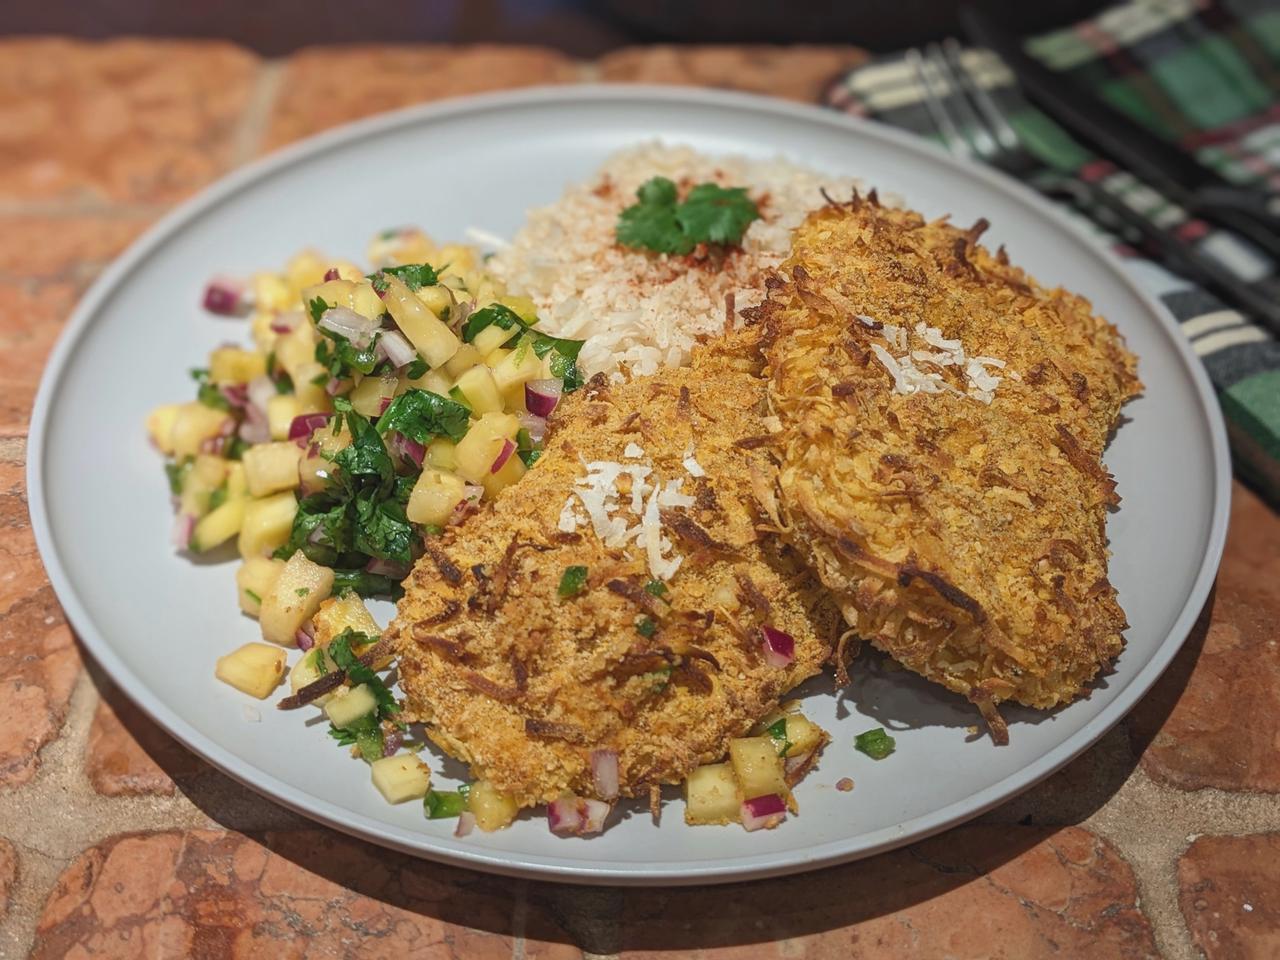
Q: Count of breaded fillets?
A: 2